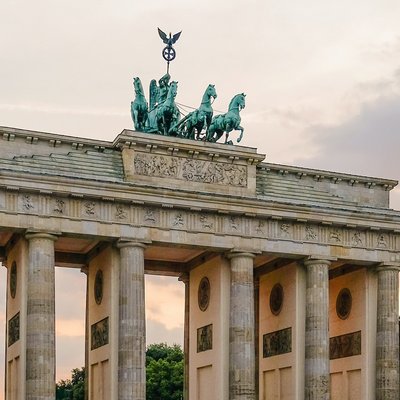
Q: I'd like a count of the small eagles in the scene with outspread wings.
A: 1